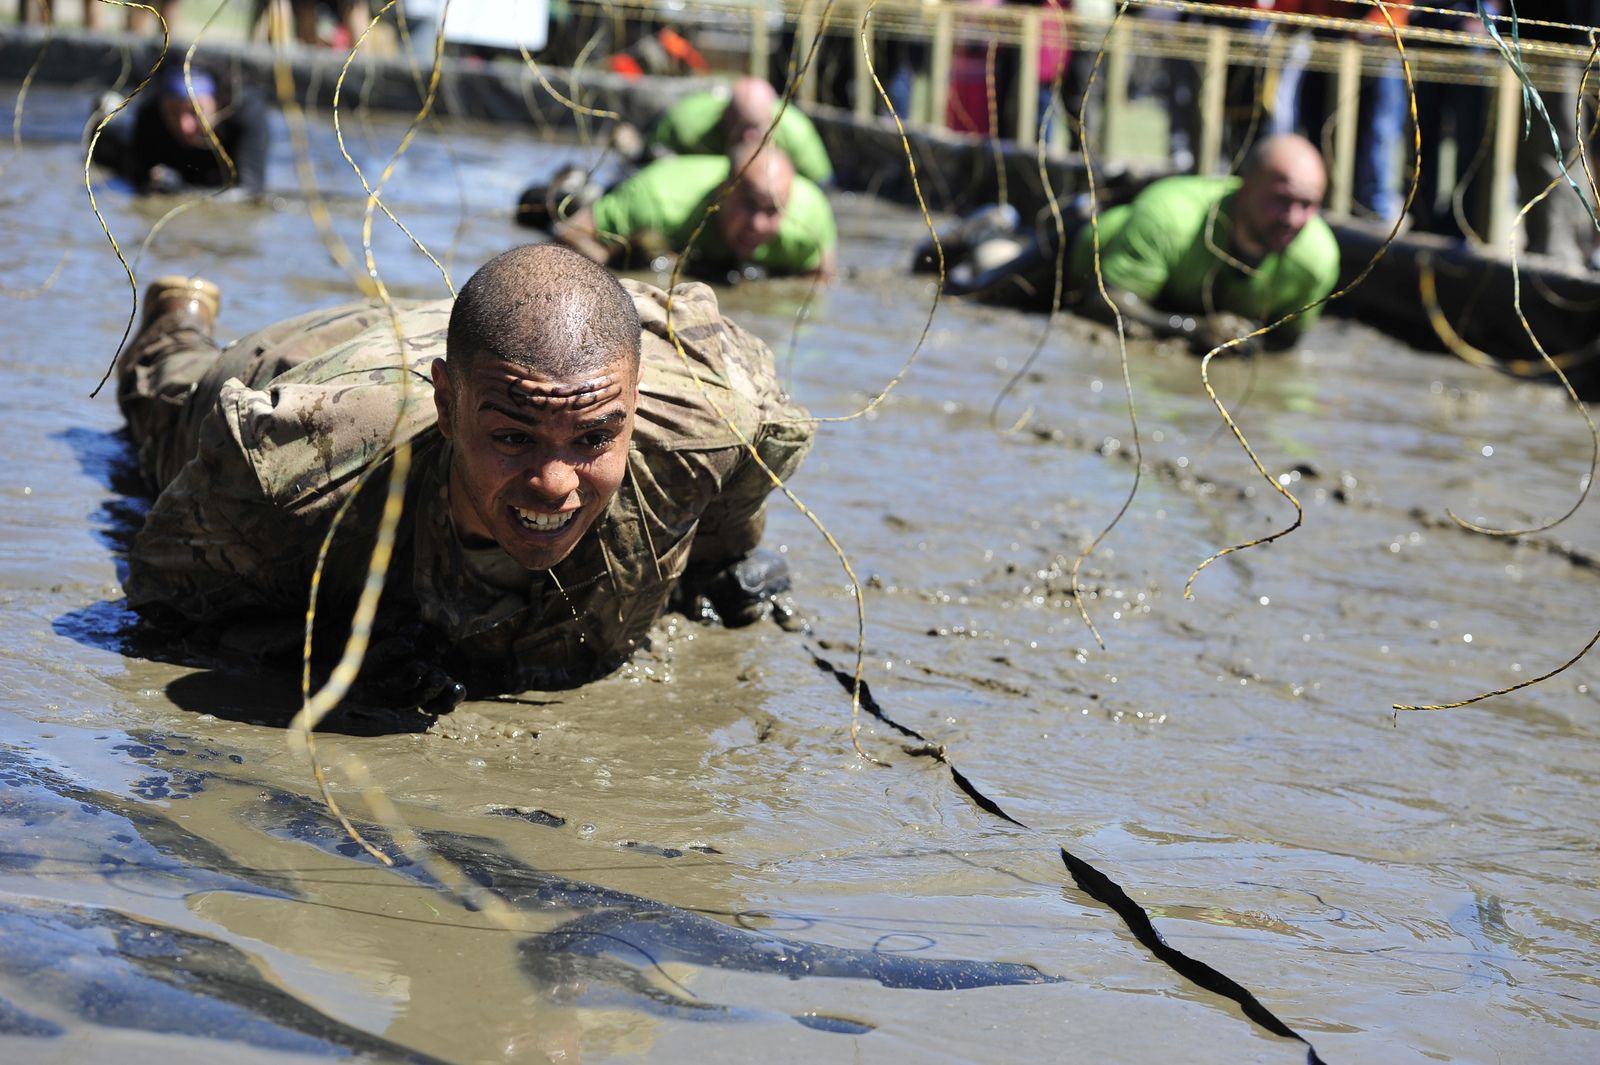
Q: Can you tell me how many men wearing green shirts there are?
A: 3